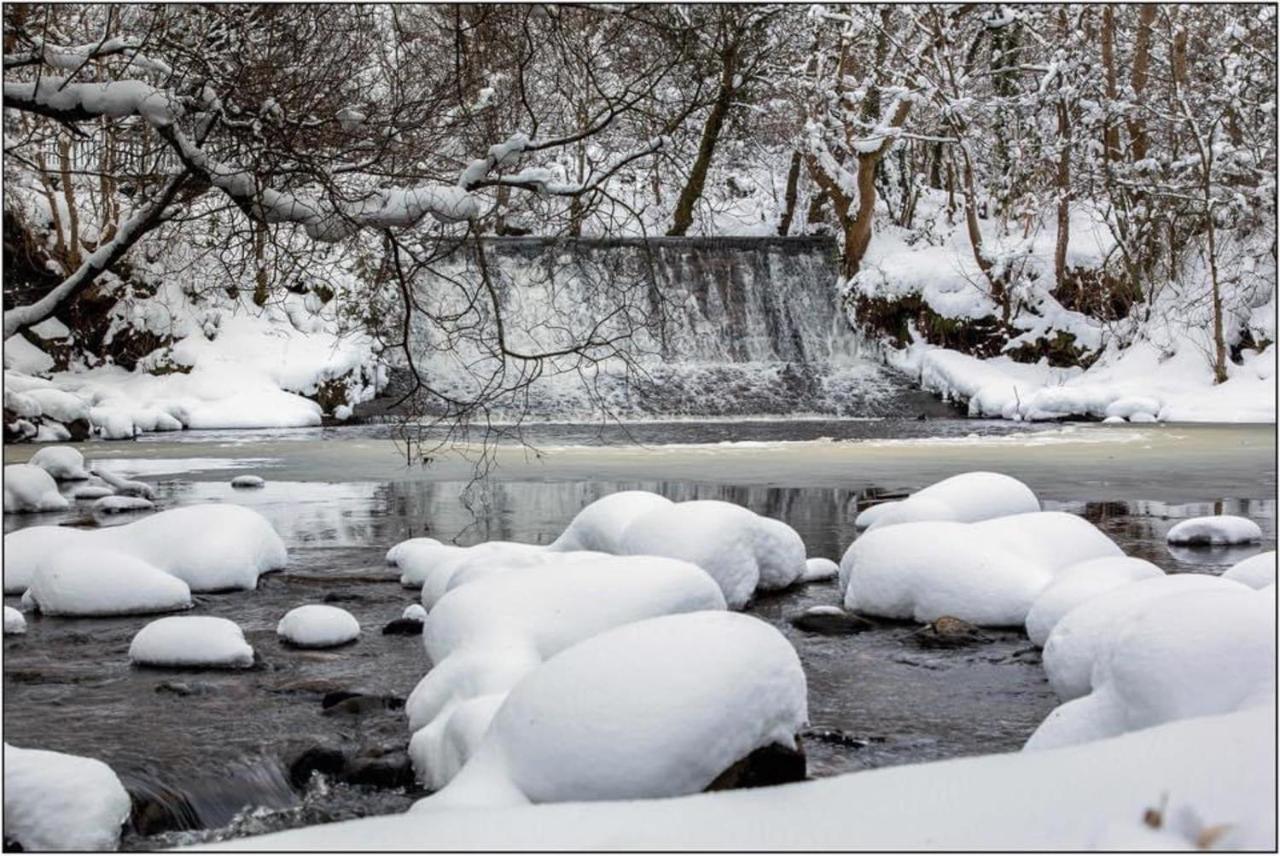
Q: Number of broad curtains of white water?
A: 1